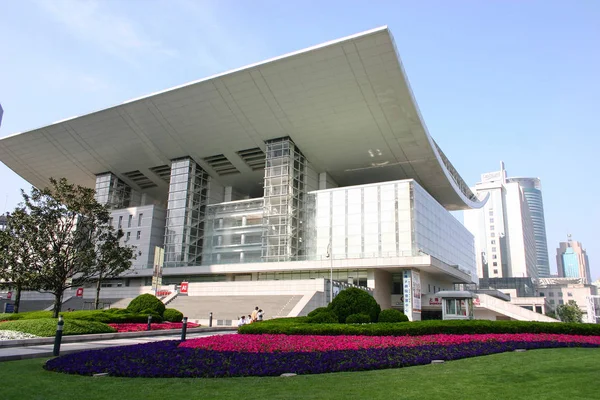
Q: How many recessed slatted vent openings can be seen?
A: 4